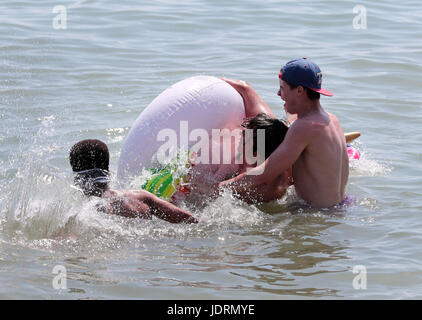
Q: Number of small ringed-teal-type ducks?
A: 0